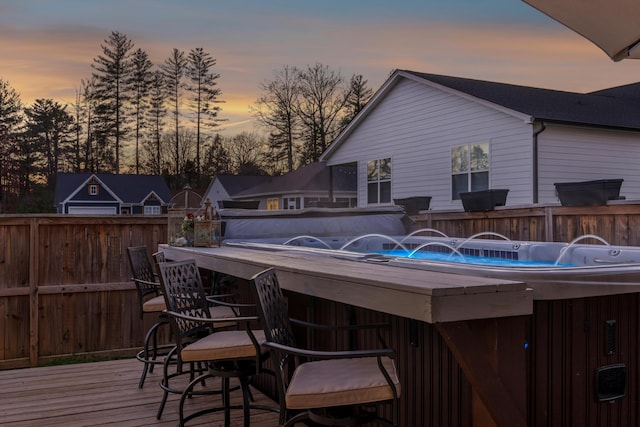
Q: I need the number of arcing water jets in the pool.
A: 6